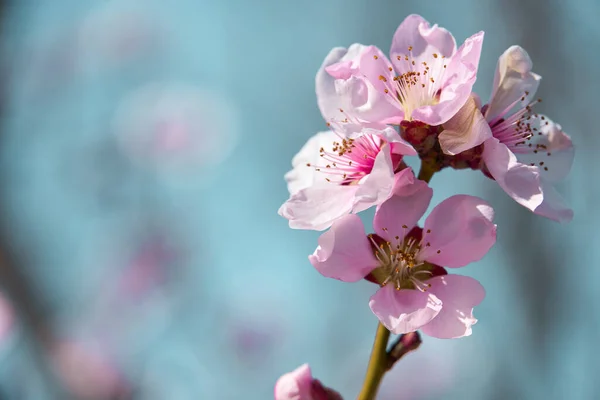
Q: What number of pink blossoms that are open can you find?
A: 4